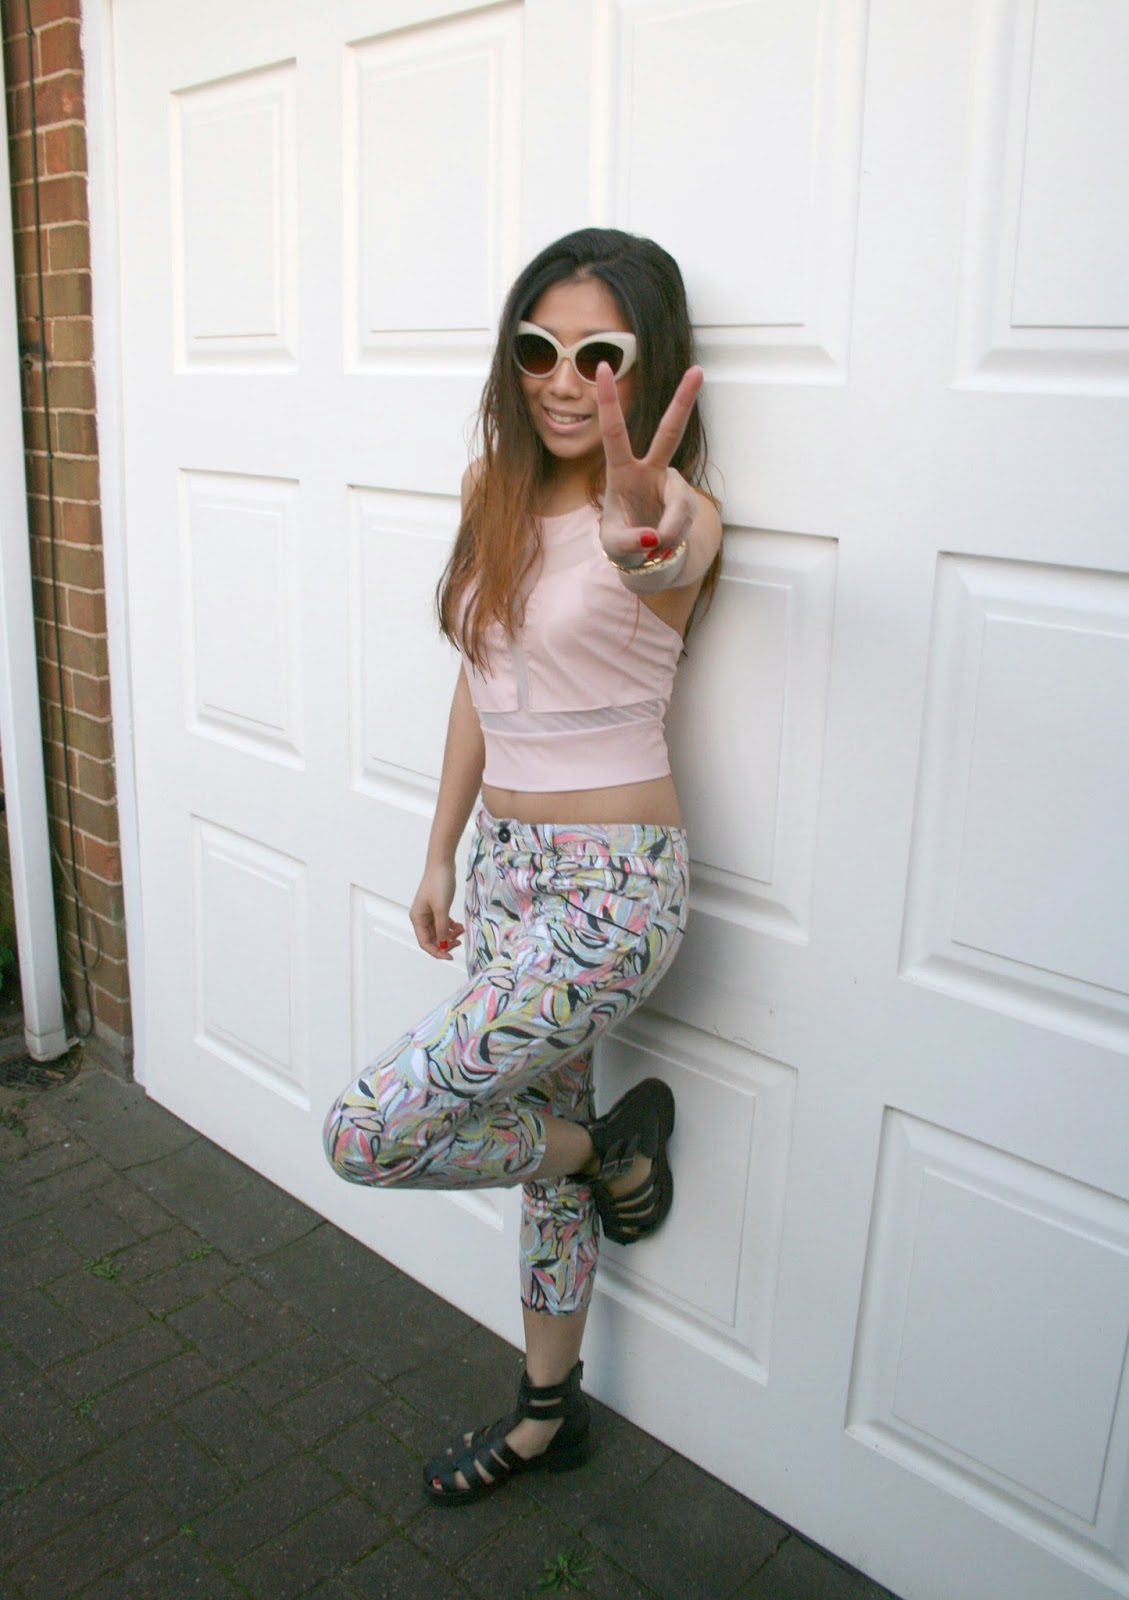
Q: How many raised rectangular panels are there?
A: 12